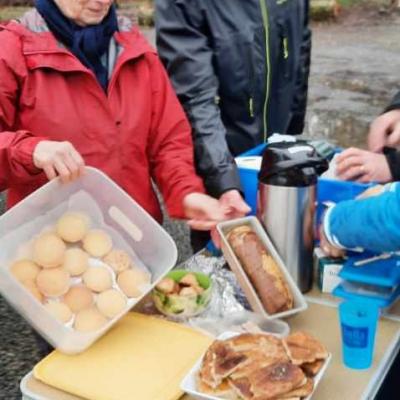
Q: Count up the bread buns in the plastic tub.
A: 14